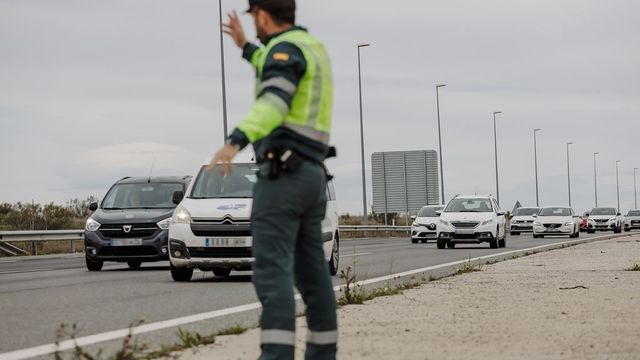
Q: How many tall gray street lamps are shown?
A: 9